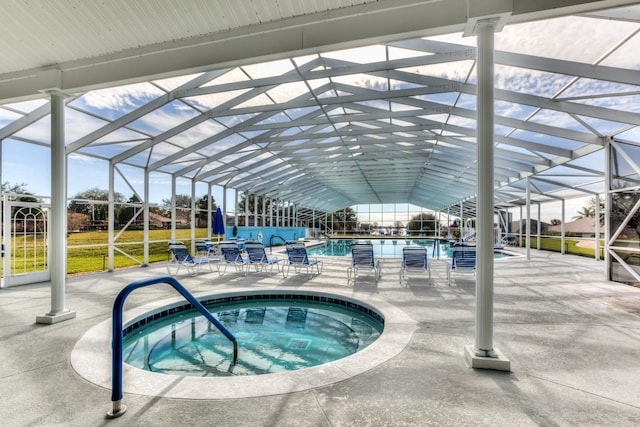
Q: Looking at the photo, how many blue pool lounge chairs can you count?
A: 7